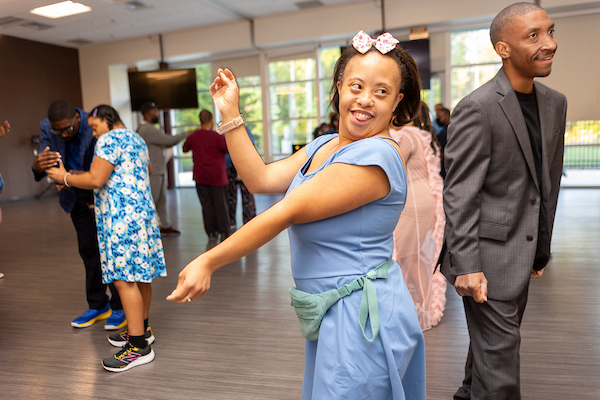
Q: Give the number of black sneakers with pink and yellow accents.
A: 2